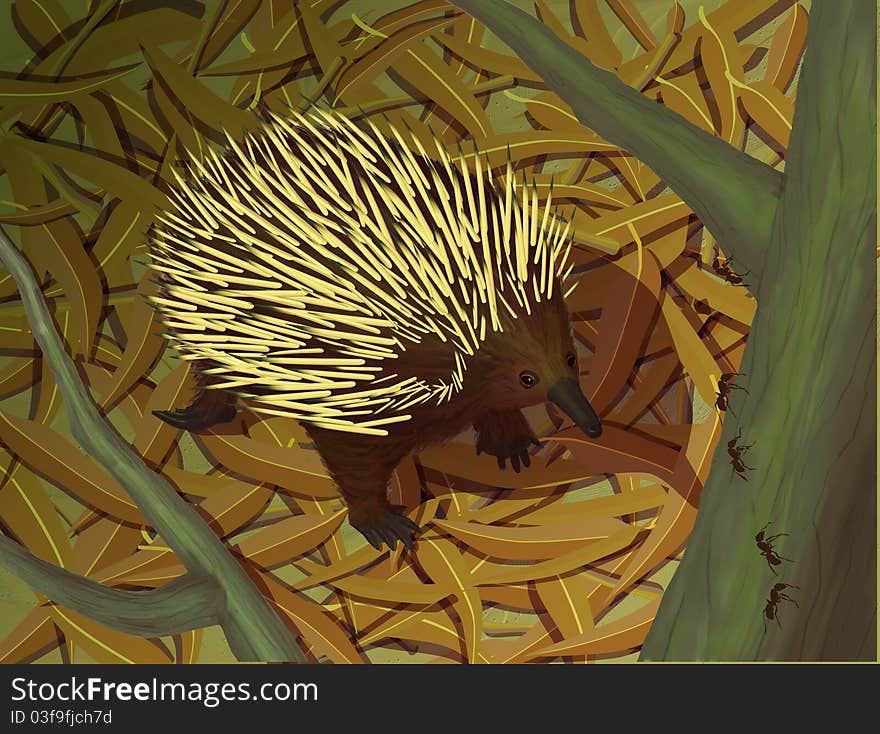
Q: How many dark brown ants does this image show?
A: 5